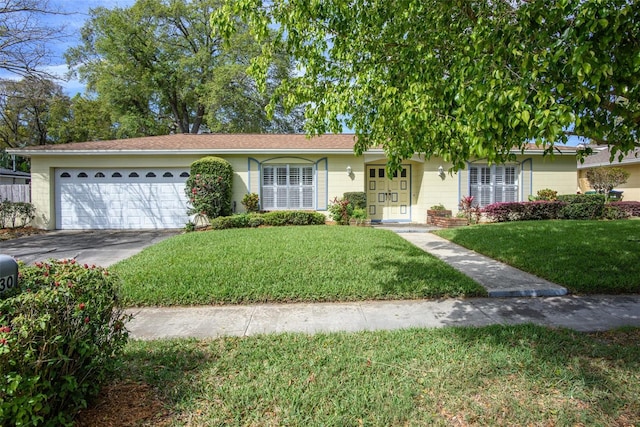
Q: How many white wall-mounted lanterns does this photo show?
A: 2